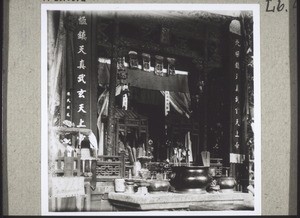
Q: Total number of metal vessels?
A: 3